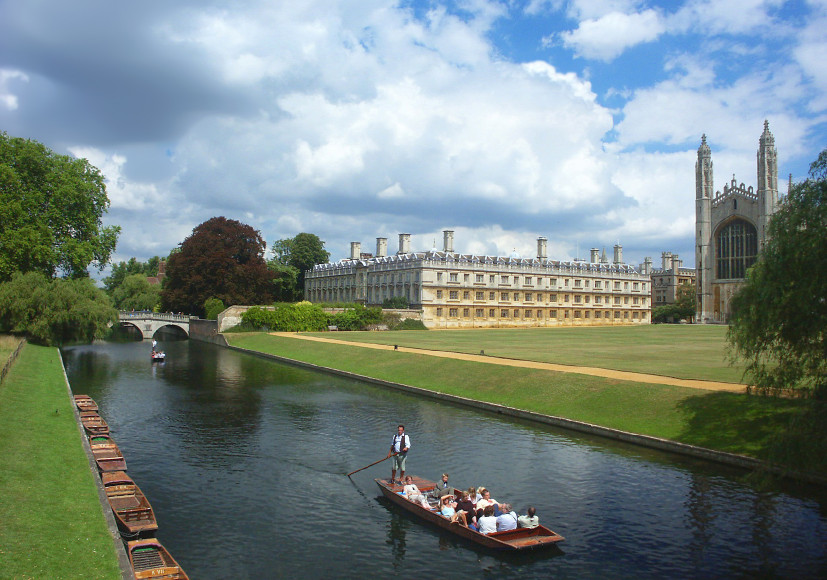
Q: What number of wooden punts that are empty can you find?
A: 5